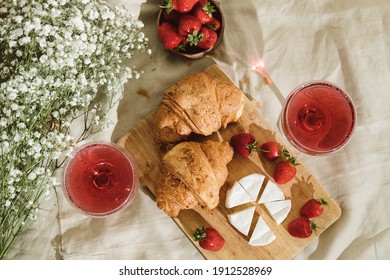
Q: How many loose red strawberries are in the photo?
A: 6